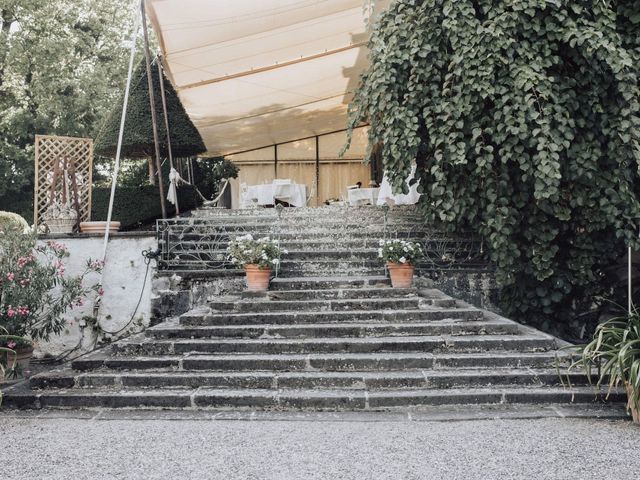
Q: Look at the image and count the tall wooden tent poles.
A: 2